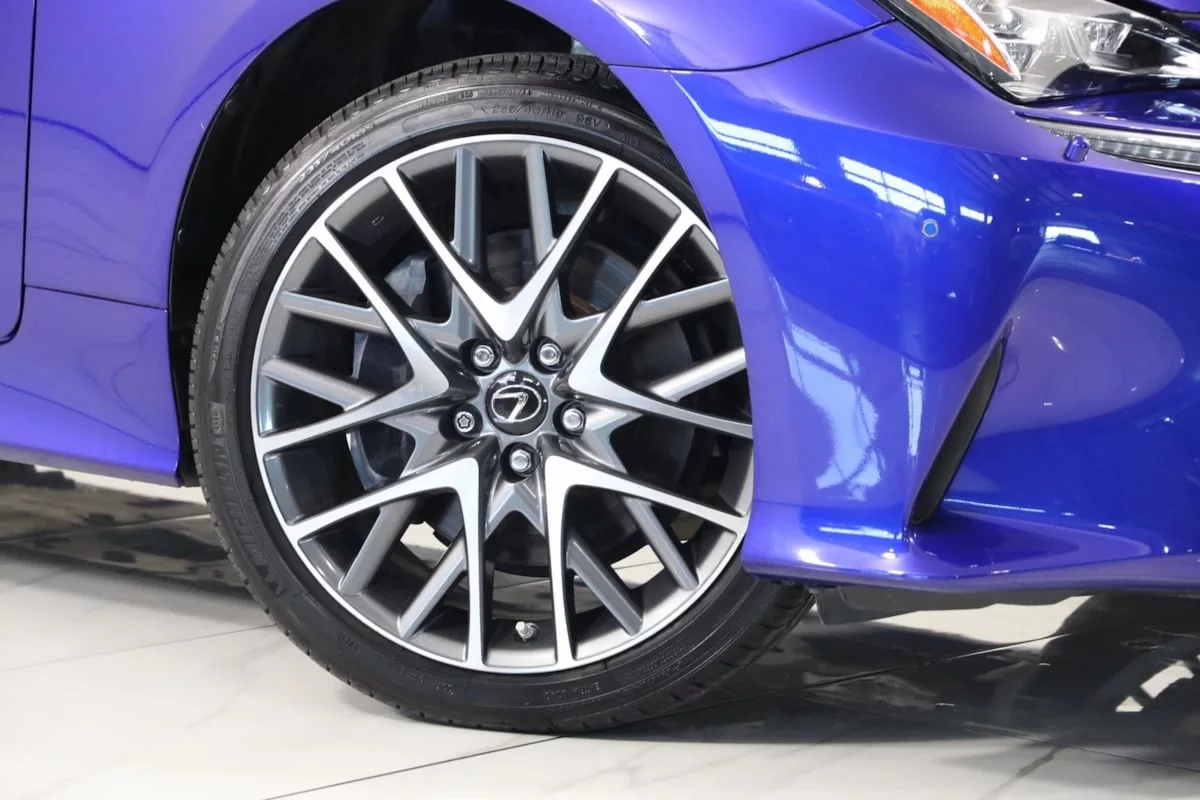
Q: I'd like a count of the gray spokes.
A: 10